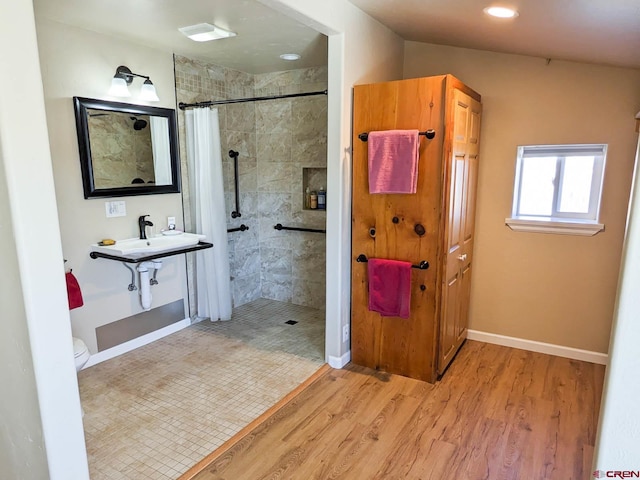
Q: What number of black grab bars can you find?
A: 3